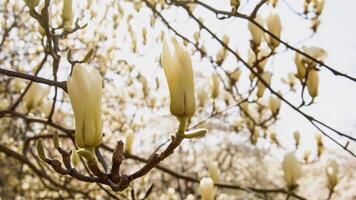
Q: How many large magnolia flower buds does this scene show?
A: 2